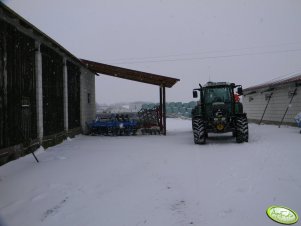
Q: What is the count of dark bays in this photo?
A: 3